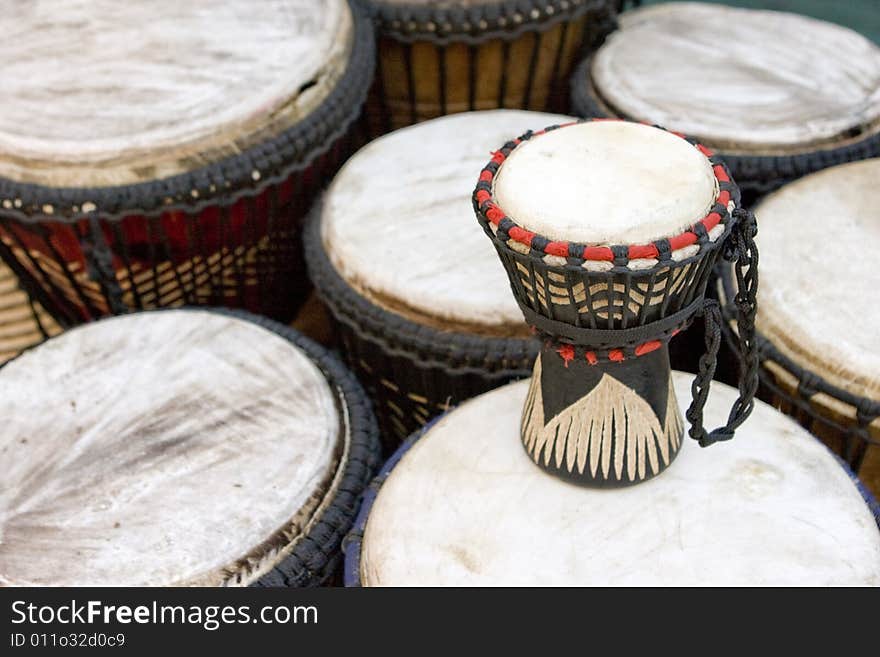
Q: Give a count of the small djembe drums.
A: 1